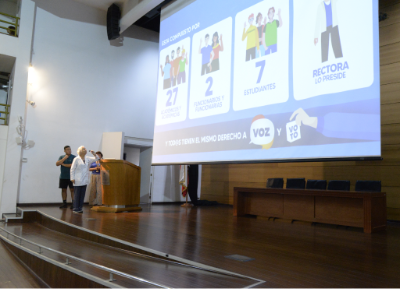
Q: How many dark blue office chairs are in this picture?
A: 5